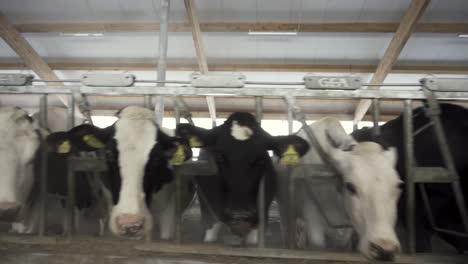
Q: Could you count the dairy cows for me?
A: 5